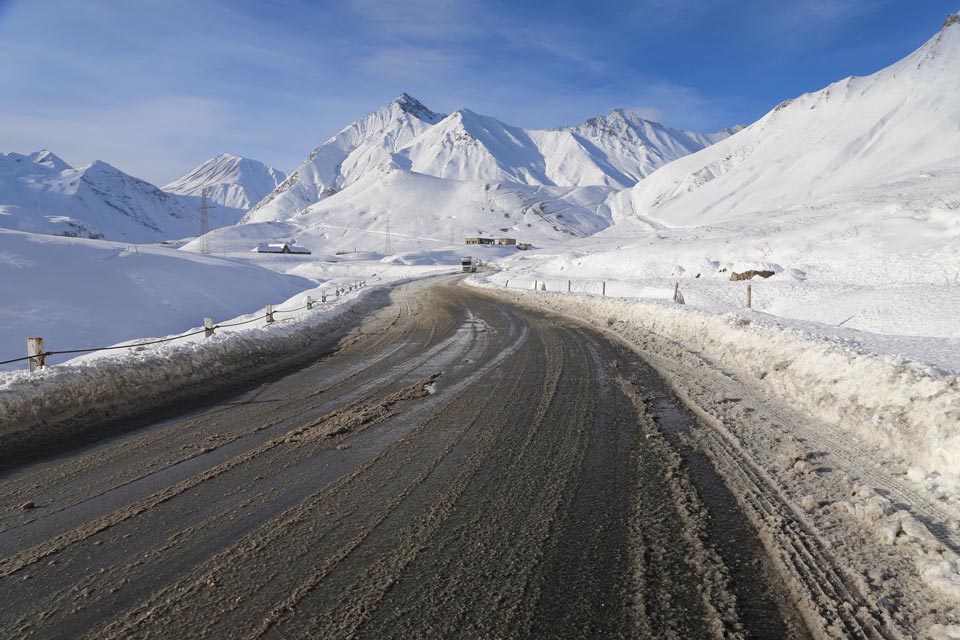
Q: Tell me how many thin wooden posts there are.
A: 6